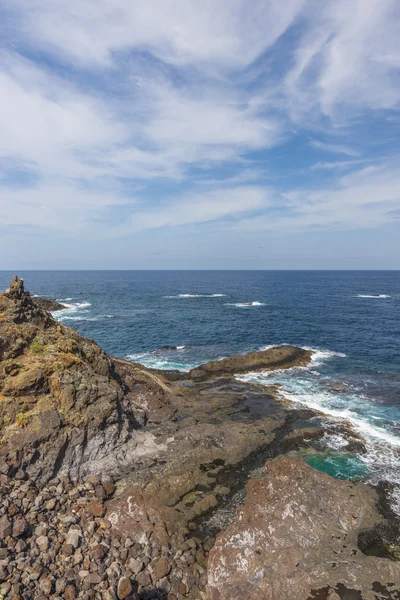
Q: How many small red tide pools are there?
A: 0